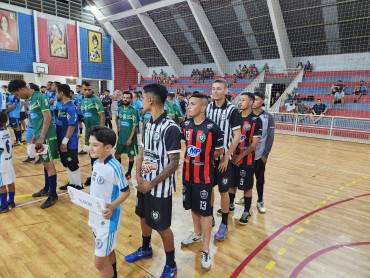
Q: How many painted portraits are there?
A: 3